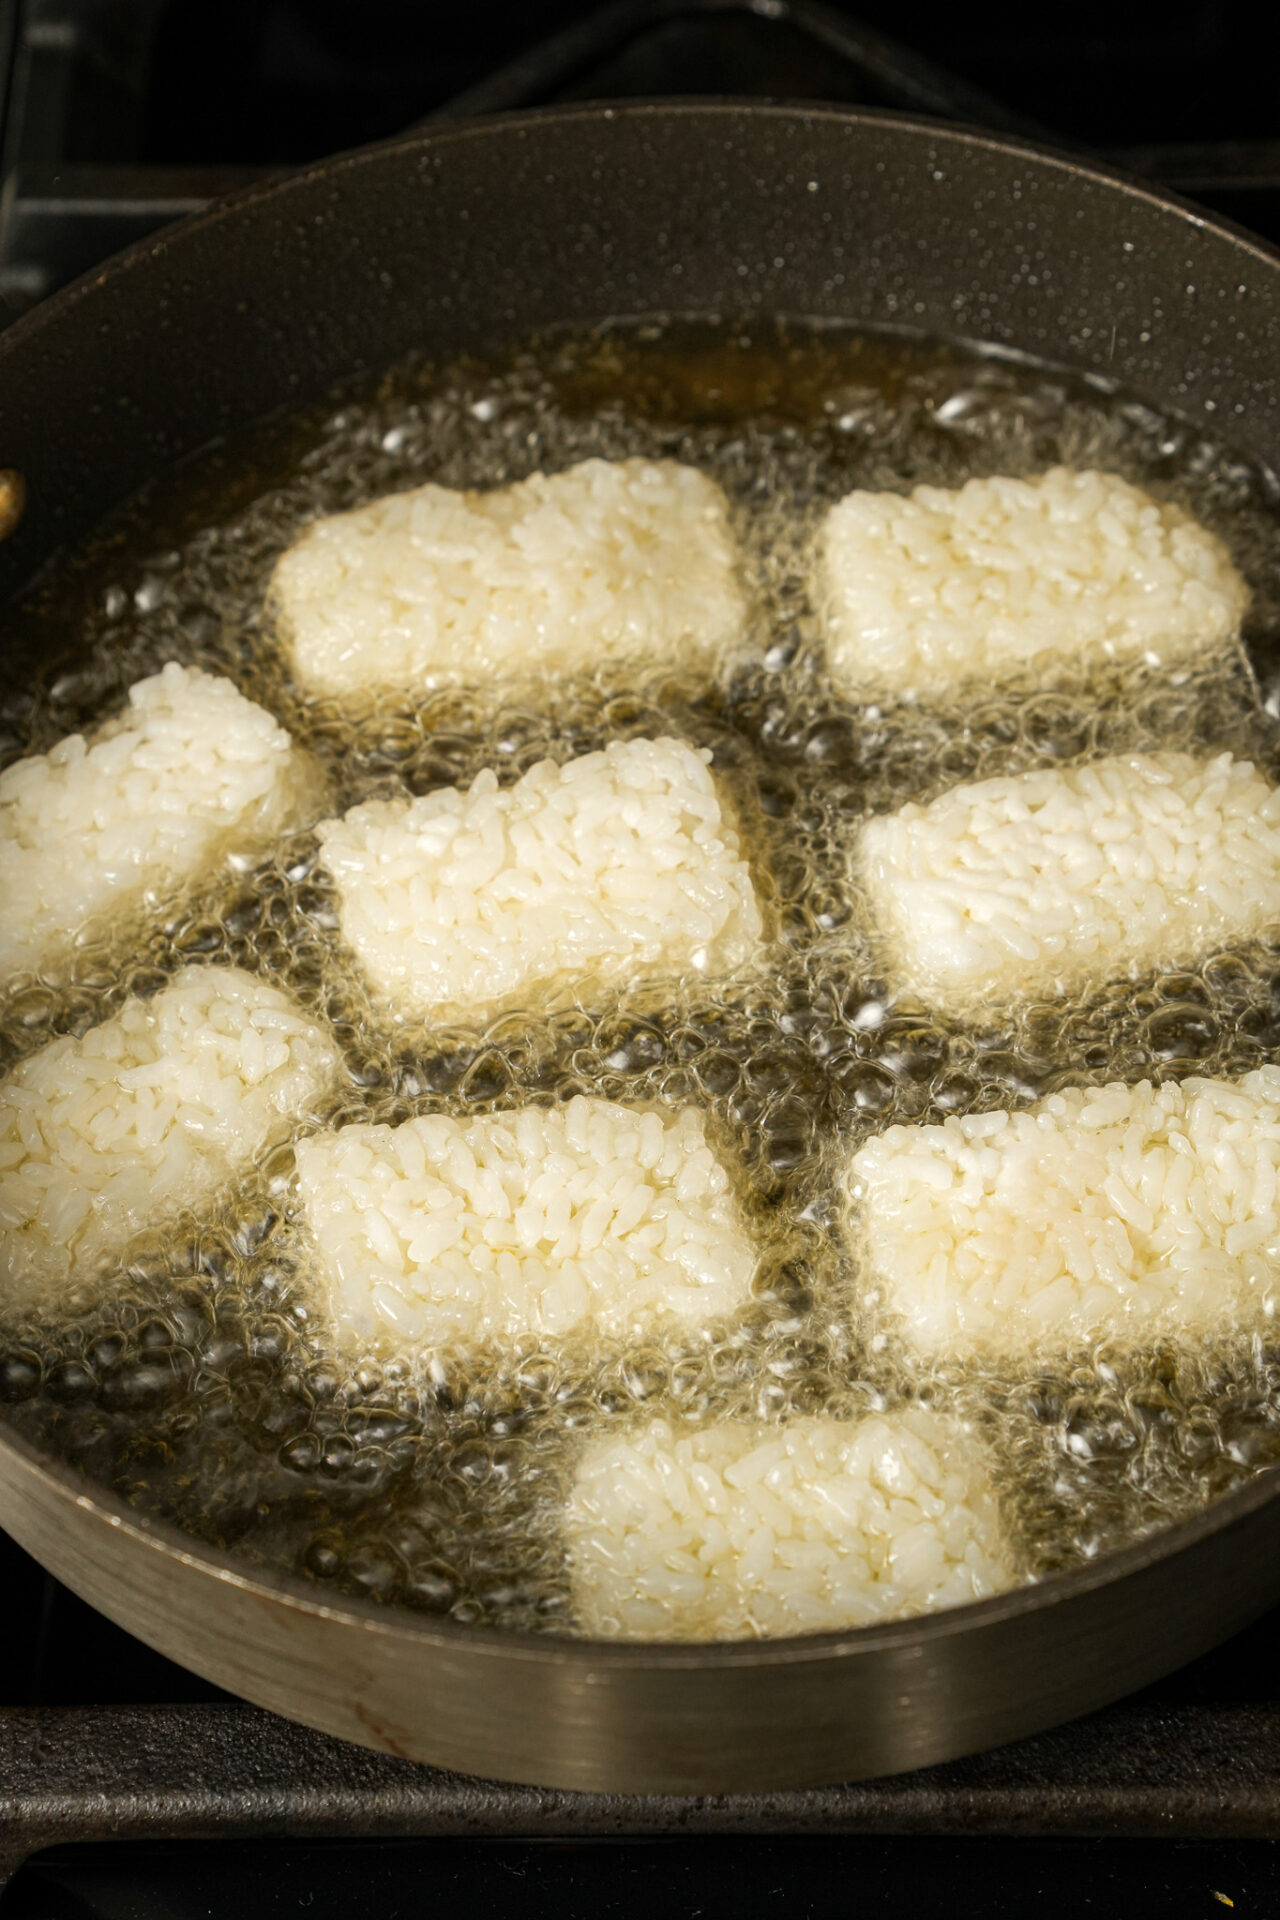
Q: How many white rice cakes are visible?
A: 9